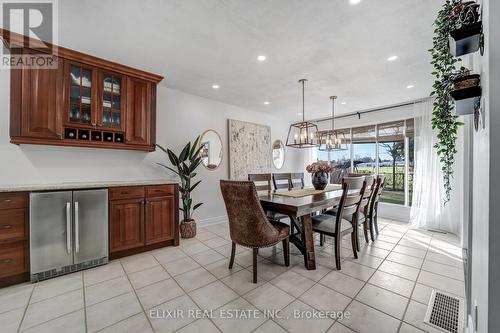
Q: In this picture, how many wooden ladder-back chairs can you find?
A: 6